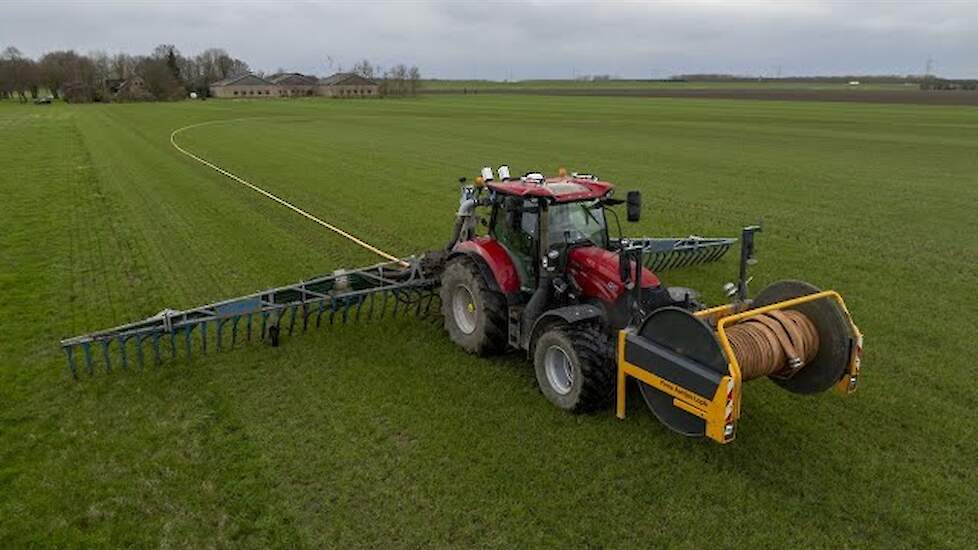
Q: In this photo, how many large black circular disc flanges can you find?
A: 2